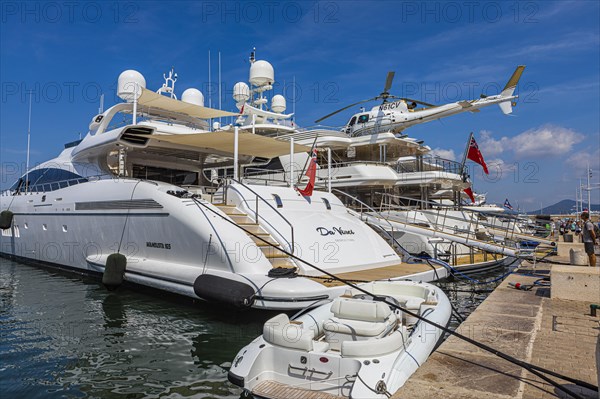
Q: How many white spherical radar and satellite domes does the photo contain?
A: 5